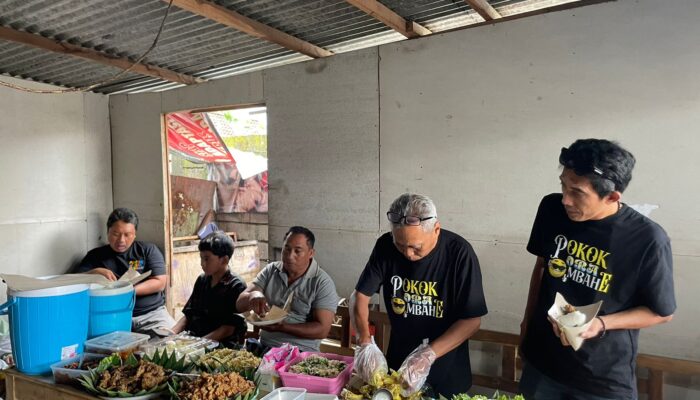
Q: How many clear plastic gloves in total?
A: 2